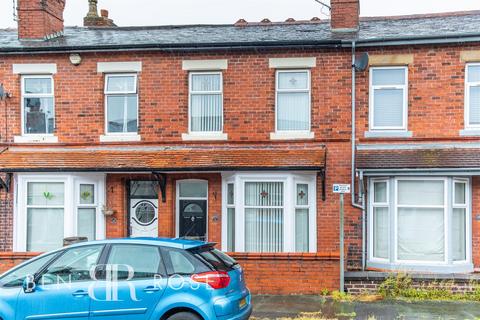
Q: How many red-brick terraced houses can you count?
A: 3